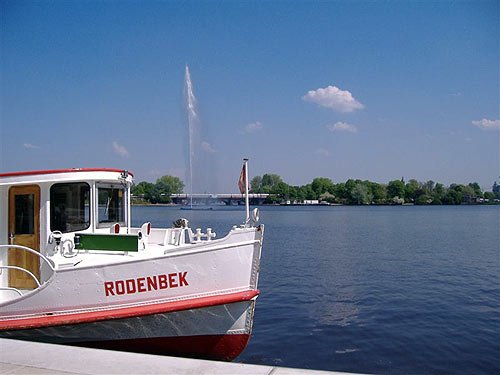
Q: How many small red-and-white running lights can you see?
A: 2